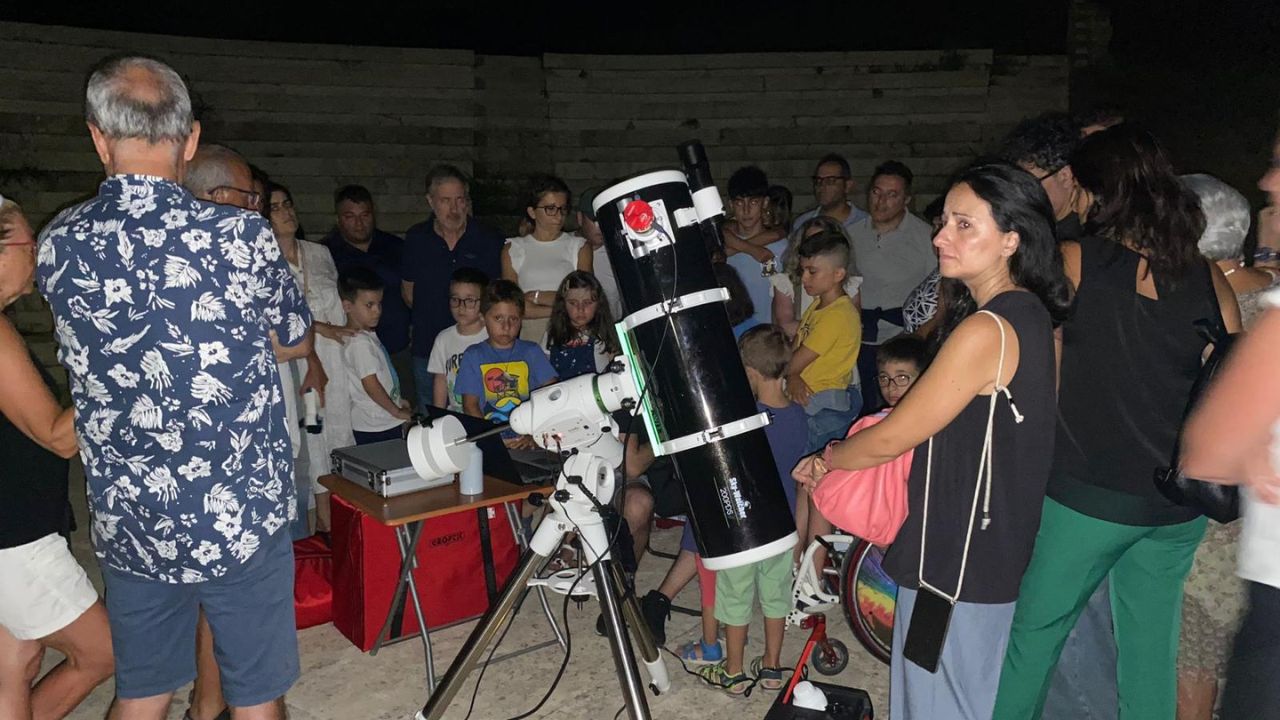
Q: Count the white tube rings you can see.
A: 2